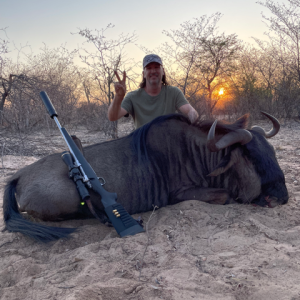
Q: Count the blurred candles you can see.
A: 0